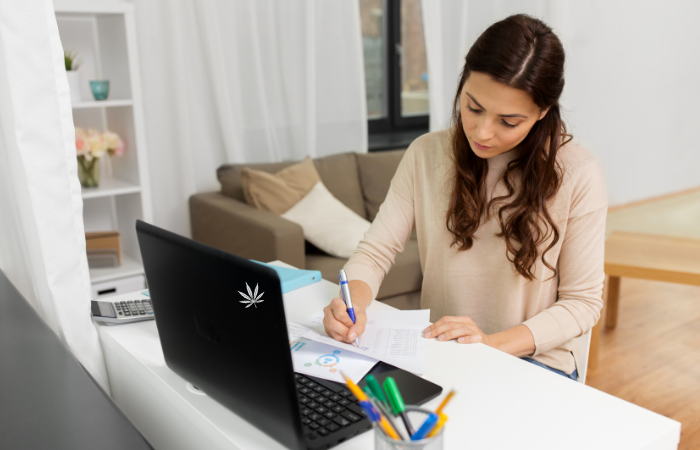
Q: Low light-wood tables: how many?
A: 1